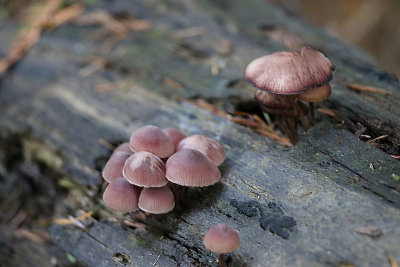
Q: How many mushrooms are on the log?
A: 13